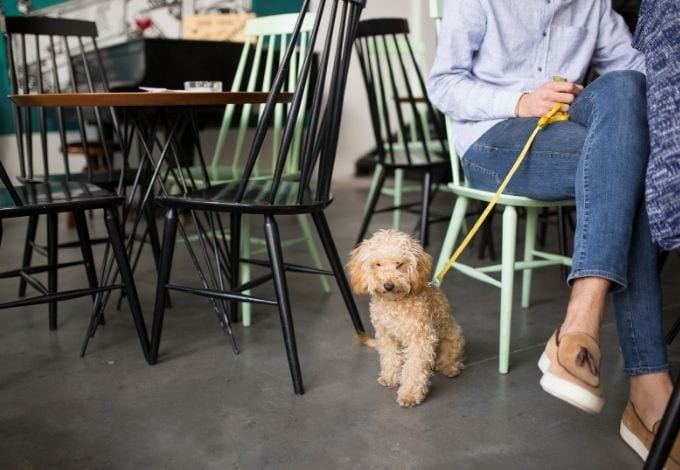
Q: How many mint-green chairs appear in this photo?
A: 3